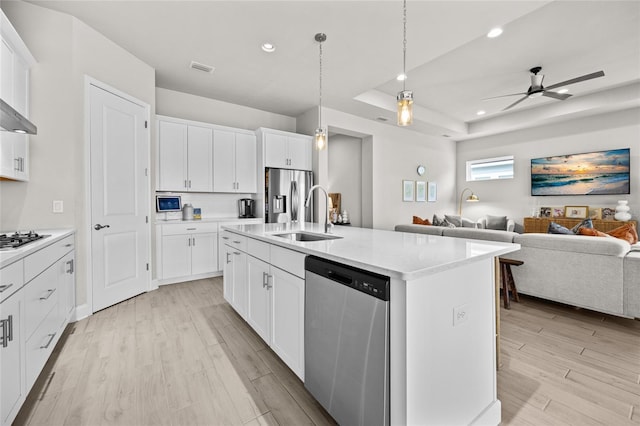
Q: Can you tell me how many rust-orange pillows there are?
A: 3